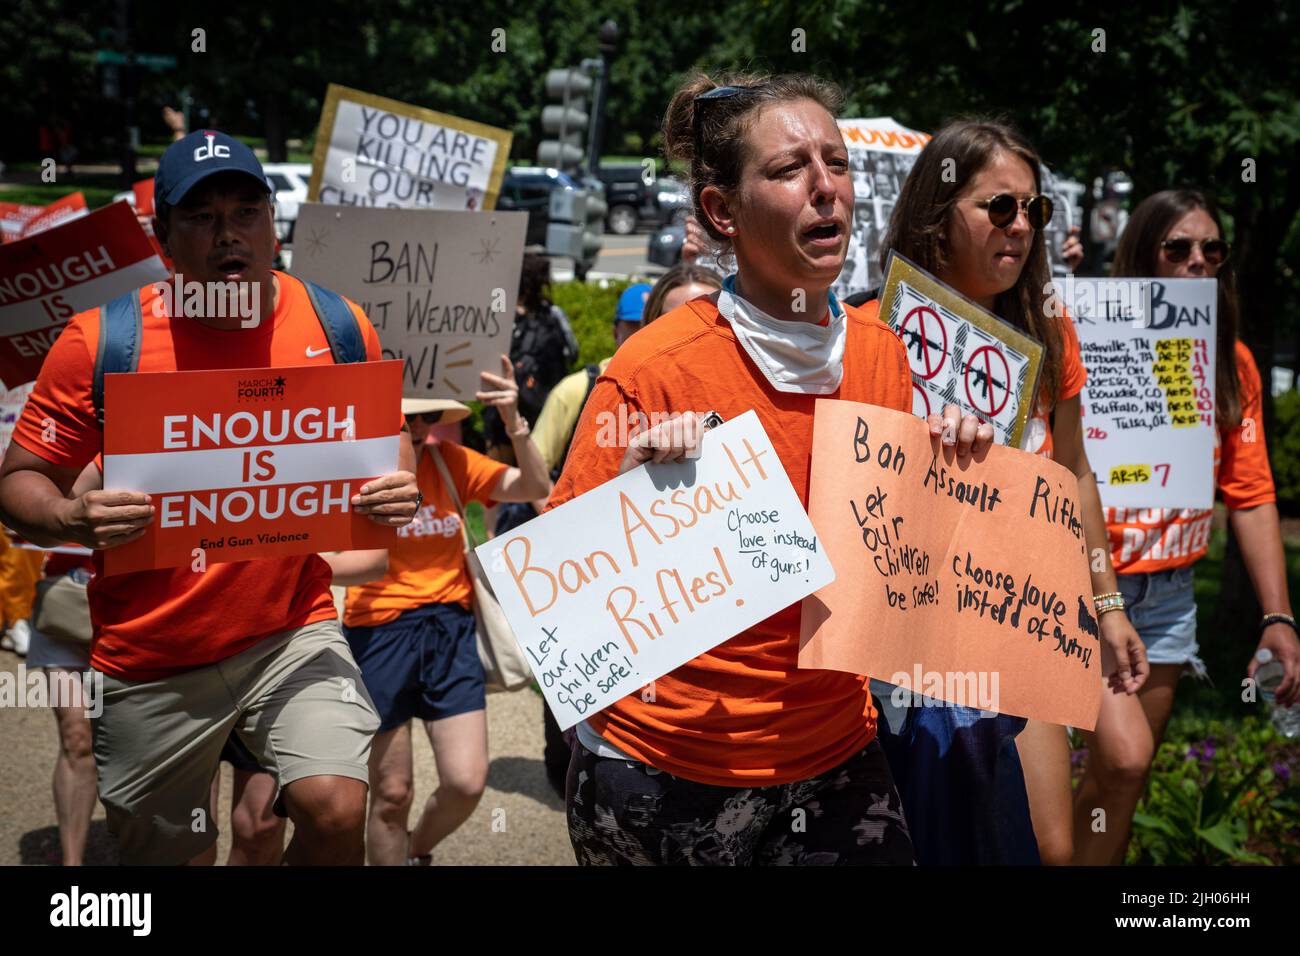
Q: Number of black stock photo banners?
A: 1